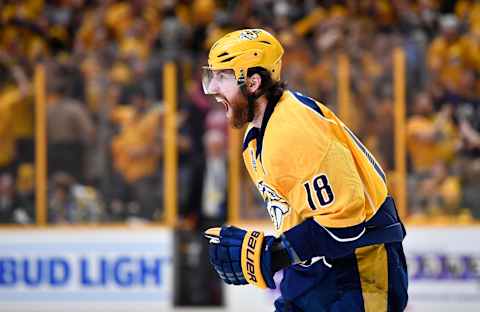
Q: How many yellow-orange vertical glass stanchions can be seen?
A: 5